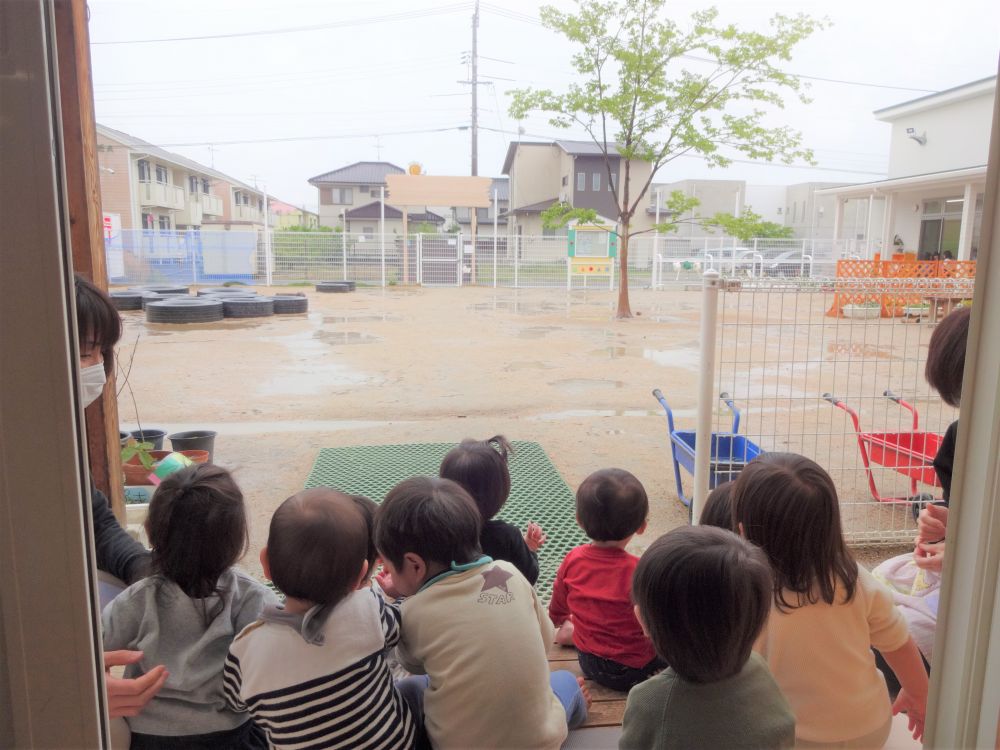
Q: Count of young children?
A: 9